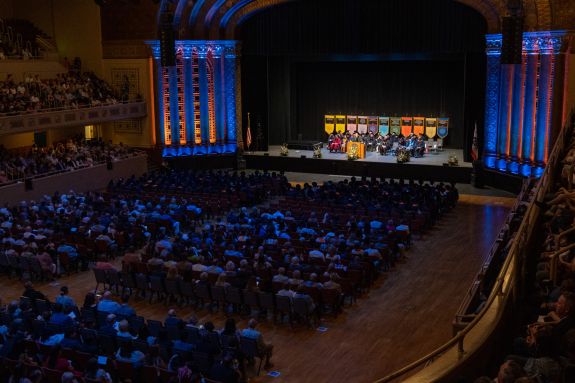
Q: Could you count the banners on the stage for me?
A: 11